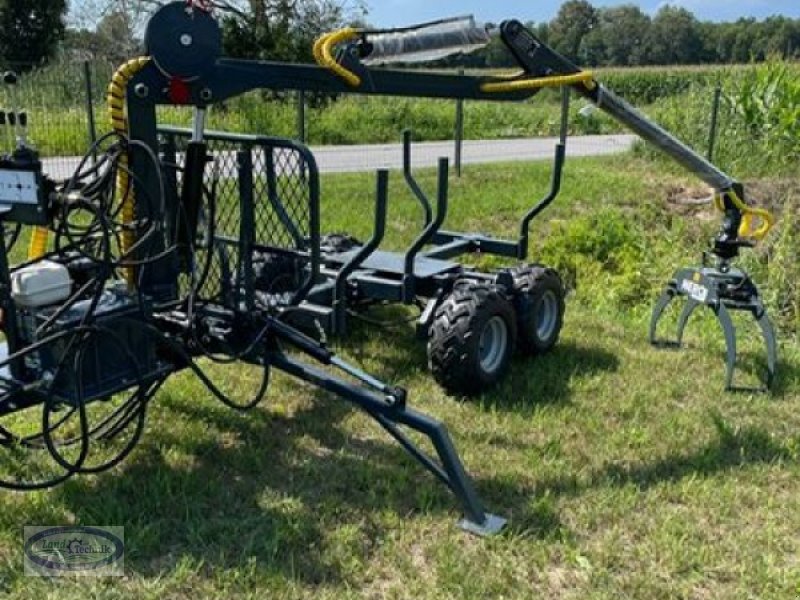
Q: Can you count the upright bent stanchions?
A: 5